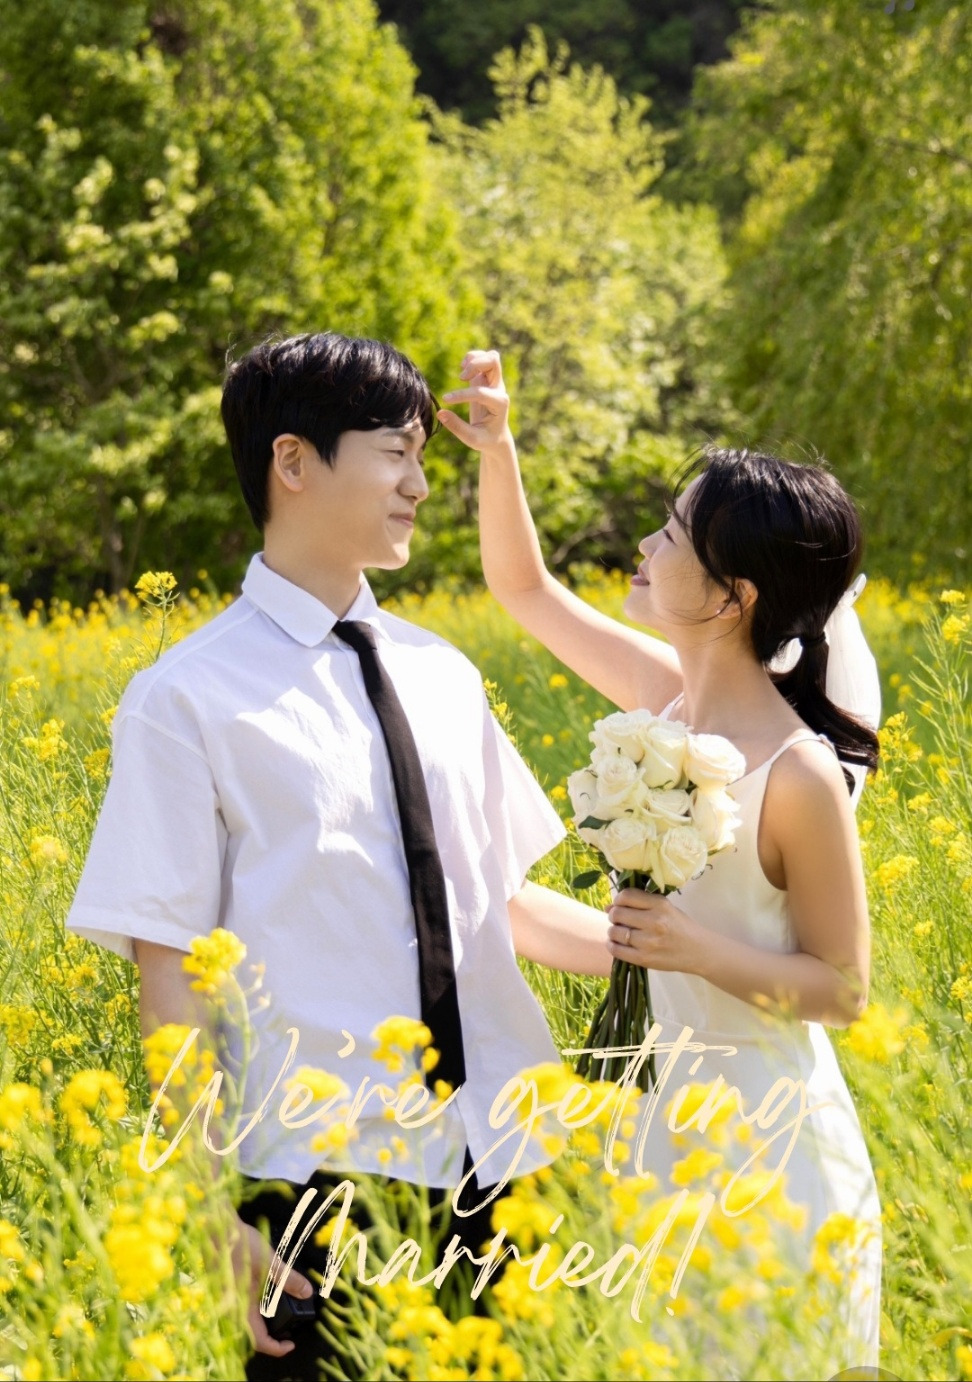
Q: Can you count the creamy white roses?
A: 9